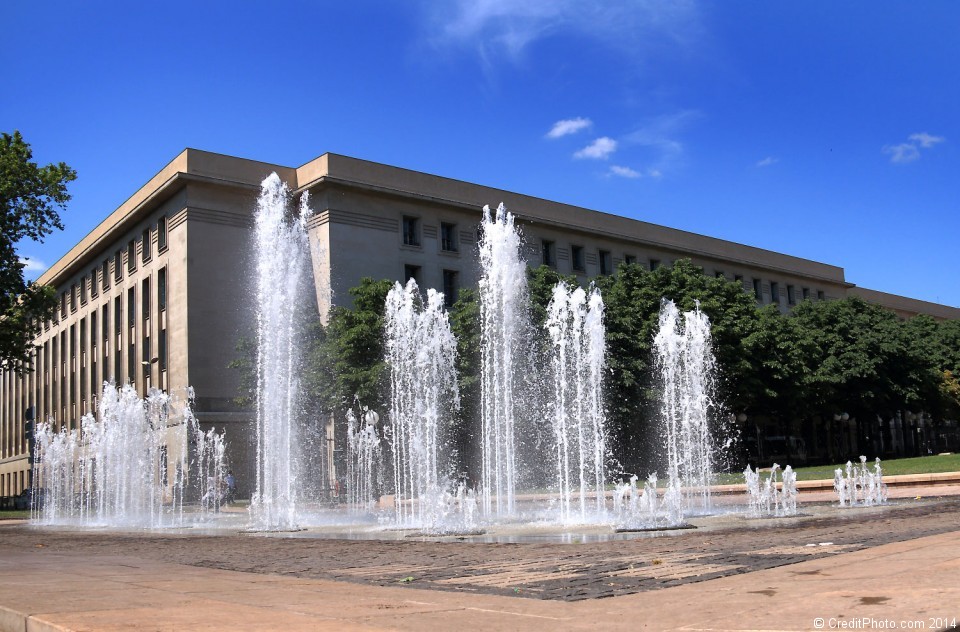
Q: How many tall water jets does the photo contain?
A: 5